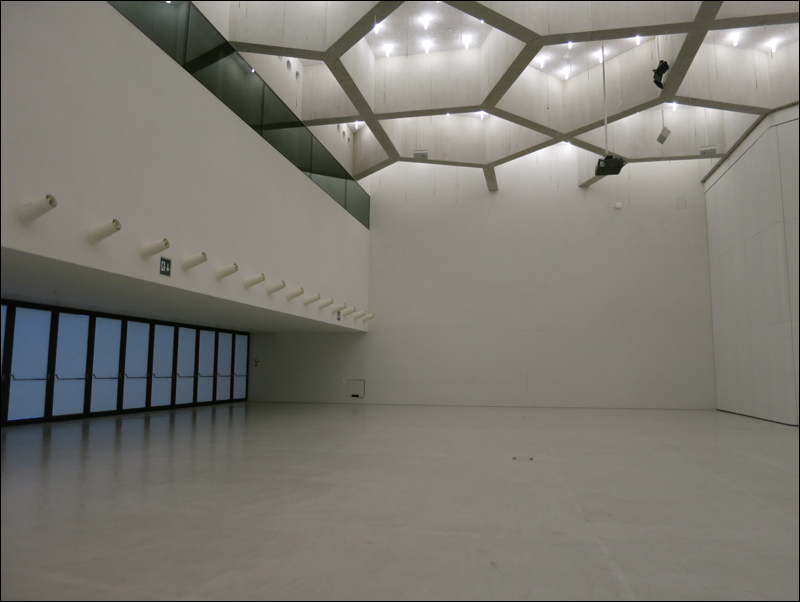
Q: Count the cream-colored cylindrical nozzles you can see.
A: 14